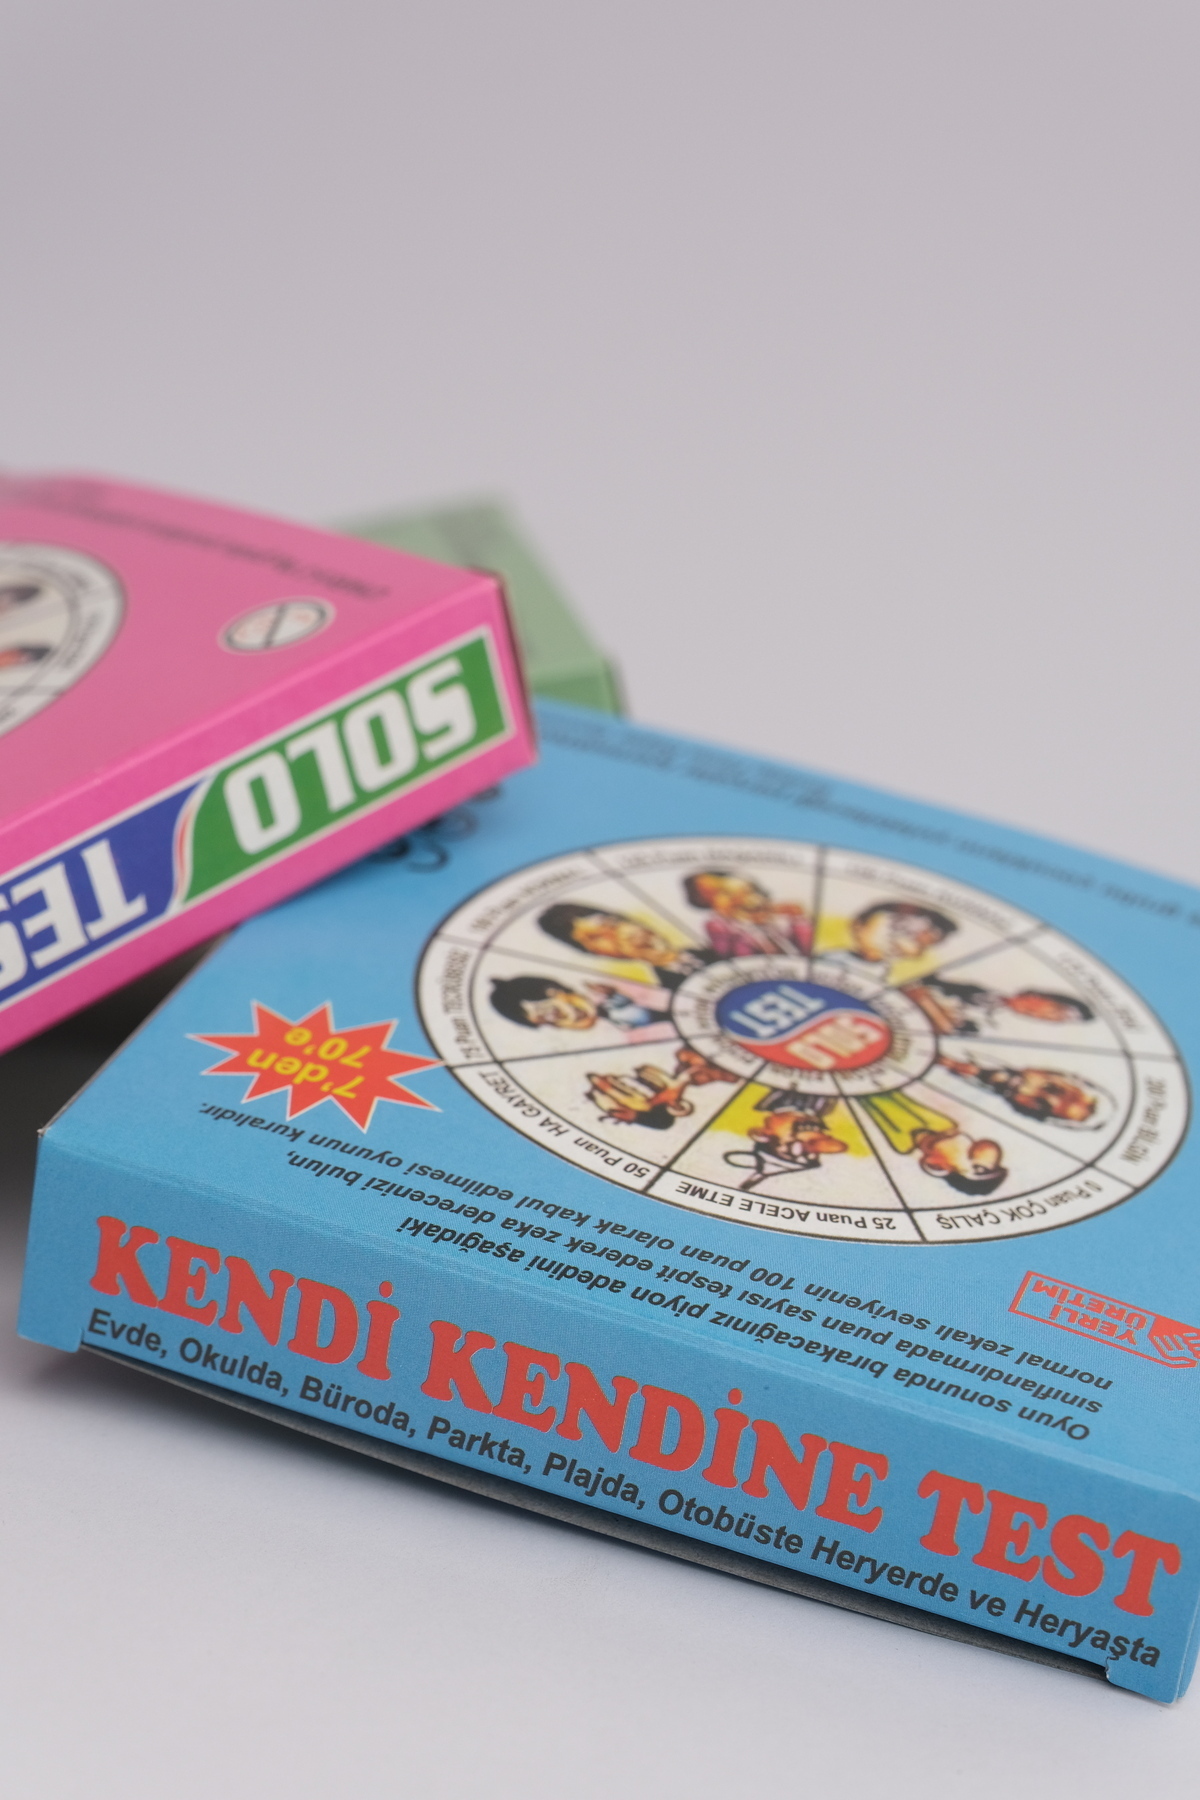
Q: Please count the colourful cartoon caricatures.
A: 9